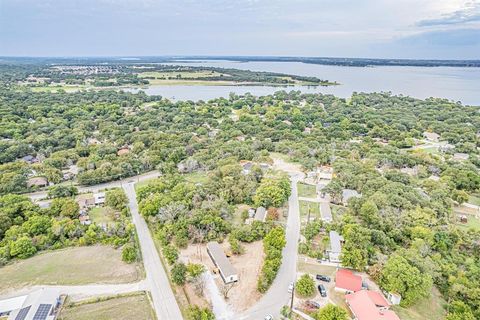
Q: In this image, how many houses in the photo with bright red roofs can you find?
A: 2